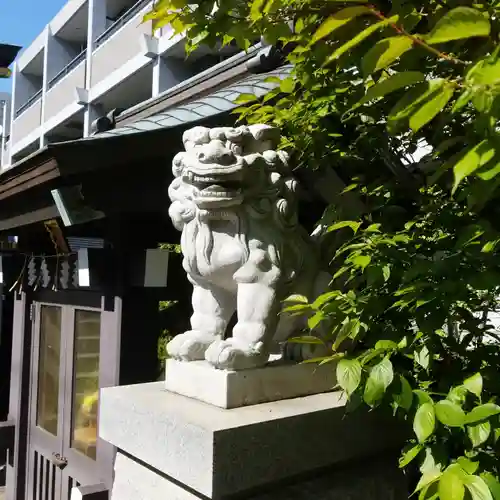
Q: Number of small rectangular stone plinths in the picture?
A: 1